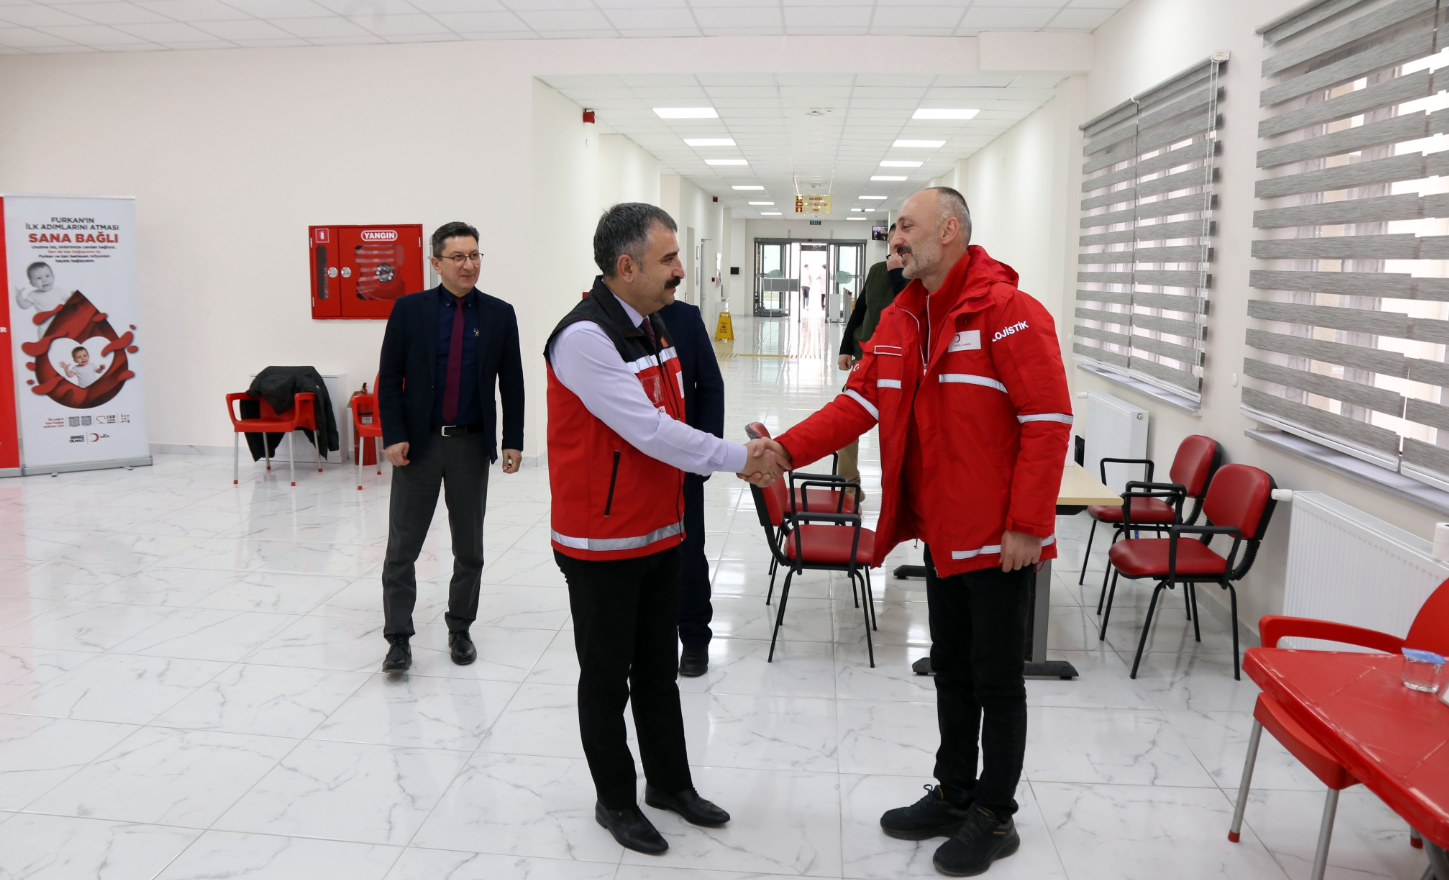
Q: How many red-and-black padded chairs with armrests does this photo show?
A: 4